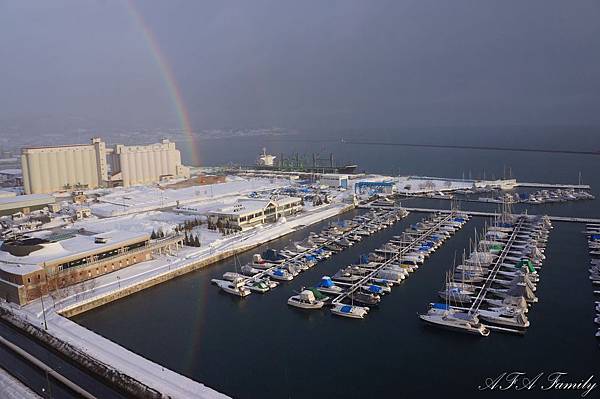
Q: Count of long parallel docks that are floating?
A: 3